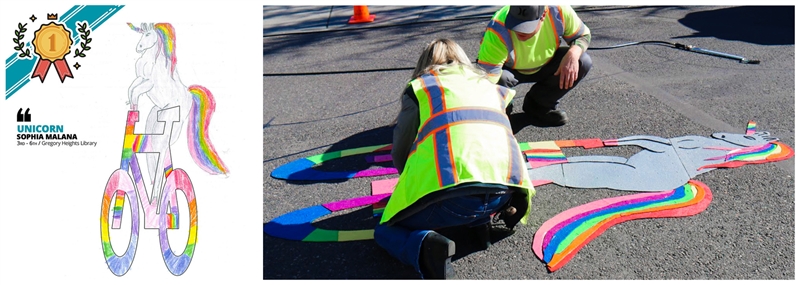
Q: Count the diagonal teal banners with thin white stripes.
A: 1